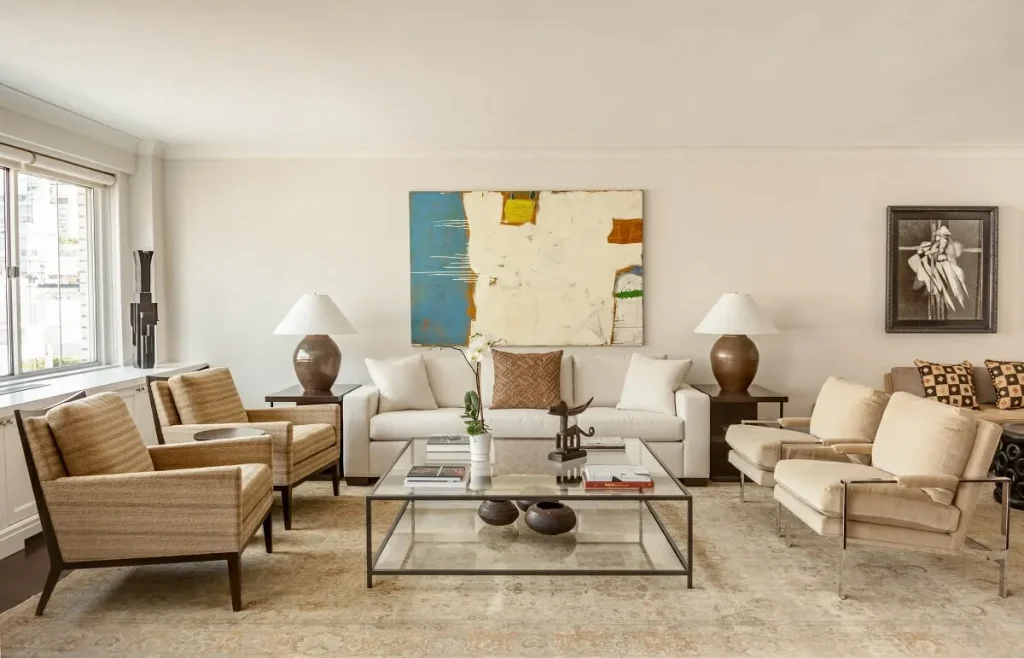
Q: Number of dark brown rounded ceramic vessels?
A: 3